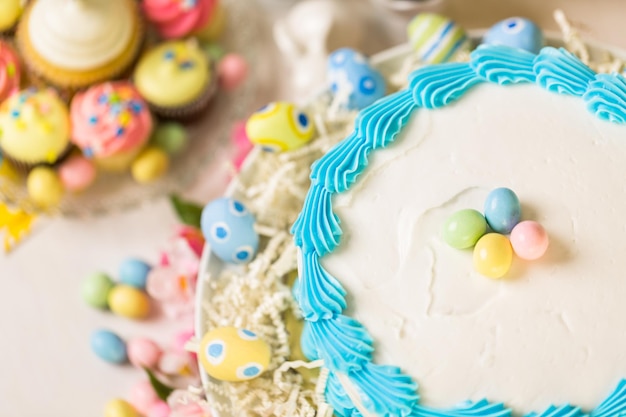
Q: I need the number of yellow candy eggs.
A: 5